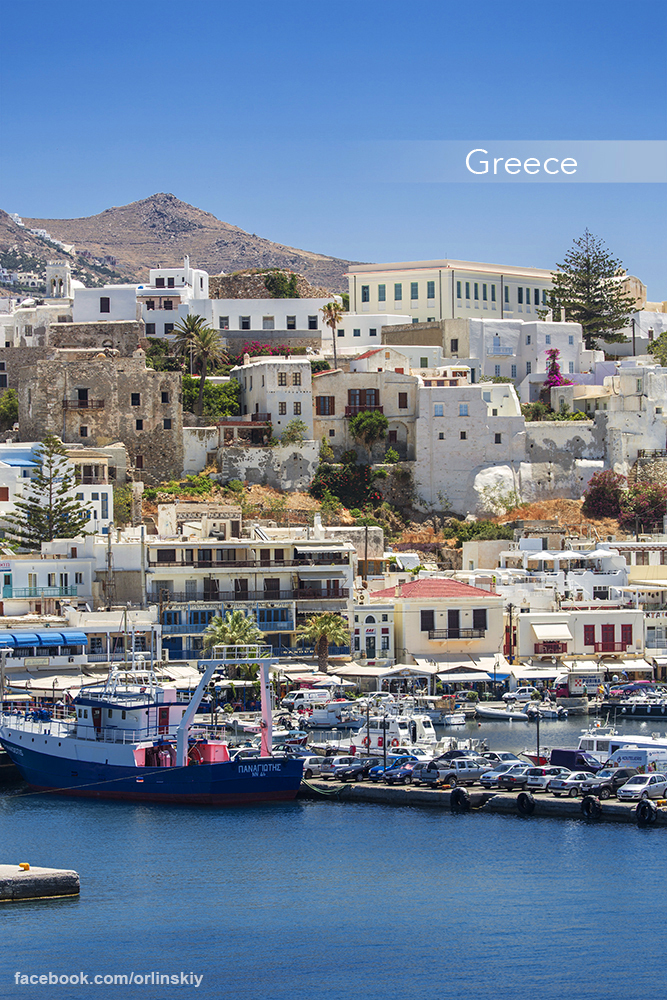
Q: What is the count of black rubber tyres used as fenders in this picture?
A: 4